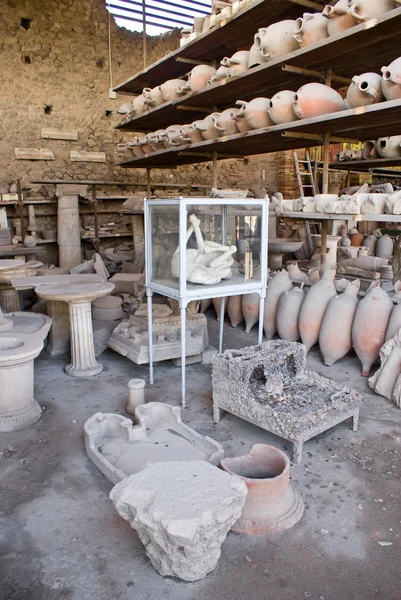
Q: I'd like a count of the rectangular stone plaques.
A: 3